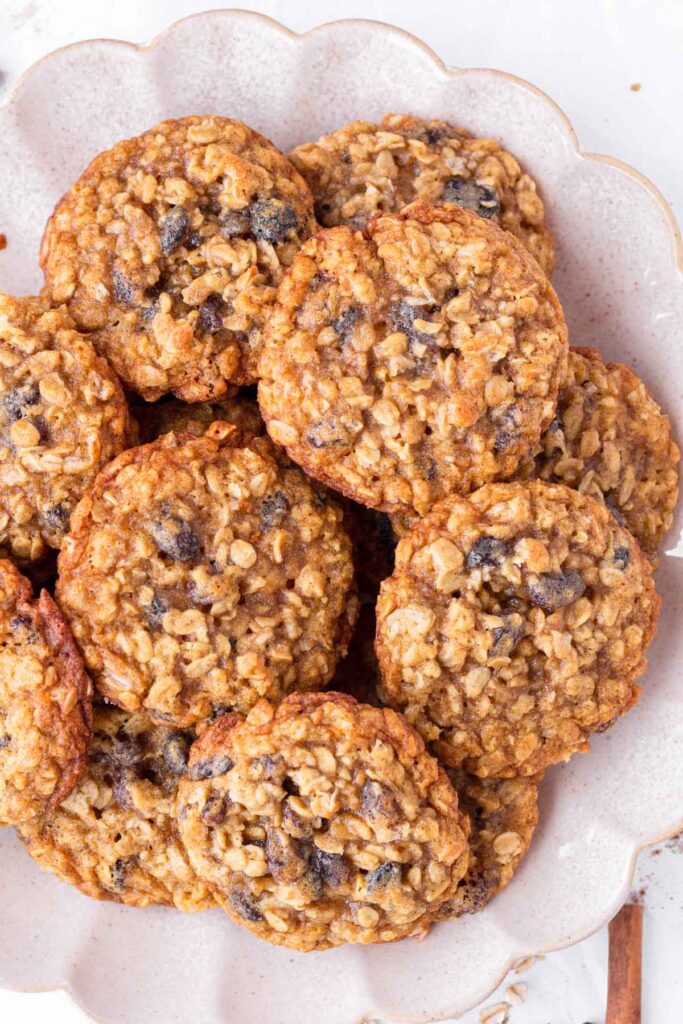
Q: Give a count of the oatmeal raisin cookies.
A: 11